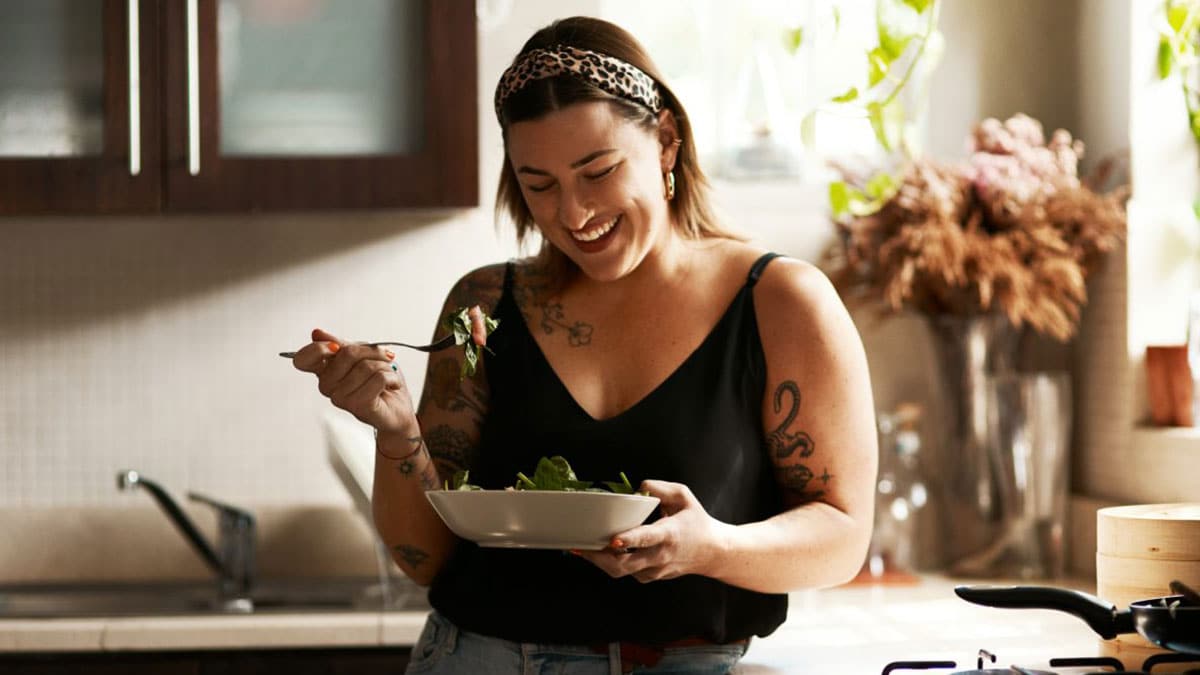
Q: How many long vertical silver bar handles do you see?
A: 2